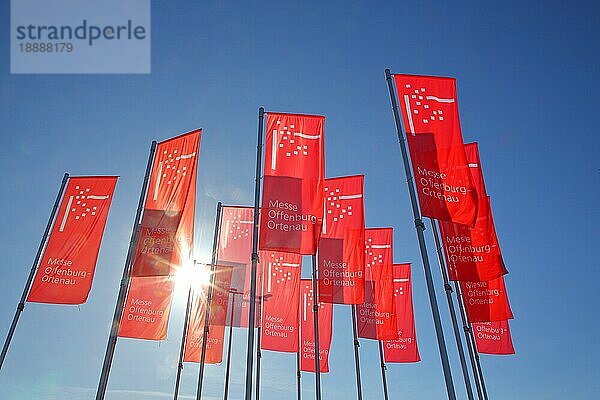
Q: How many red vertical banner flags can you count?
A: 15